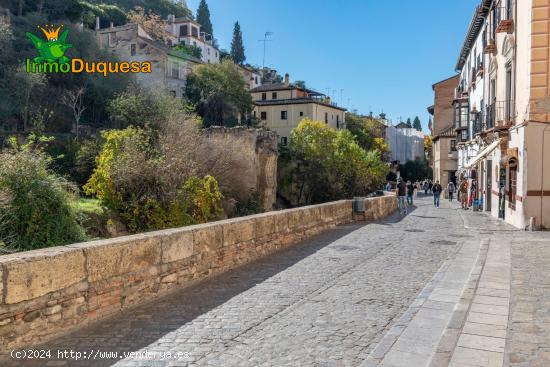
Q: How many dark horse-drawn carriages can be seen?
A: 0